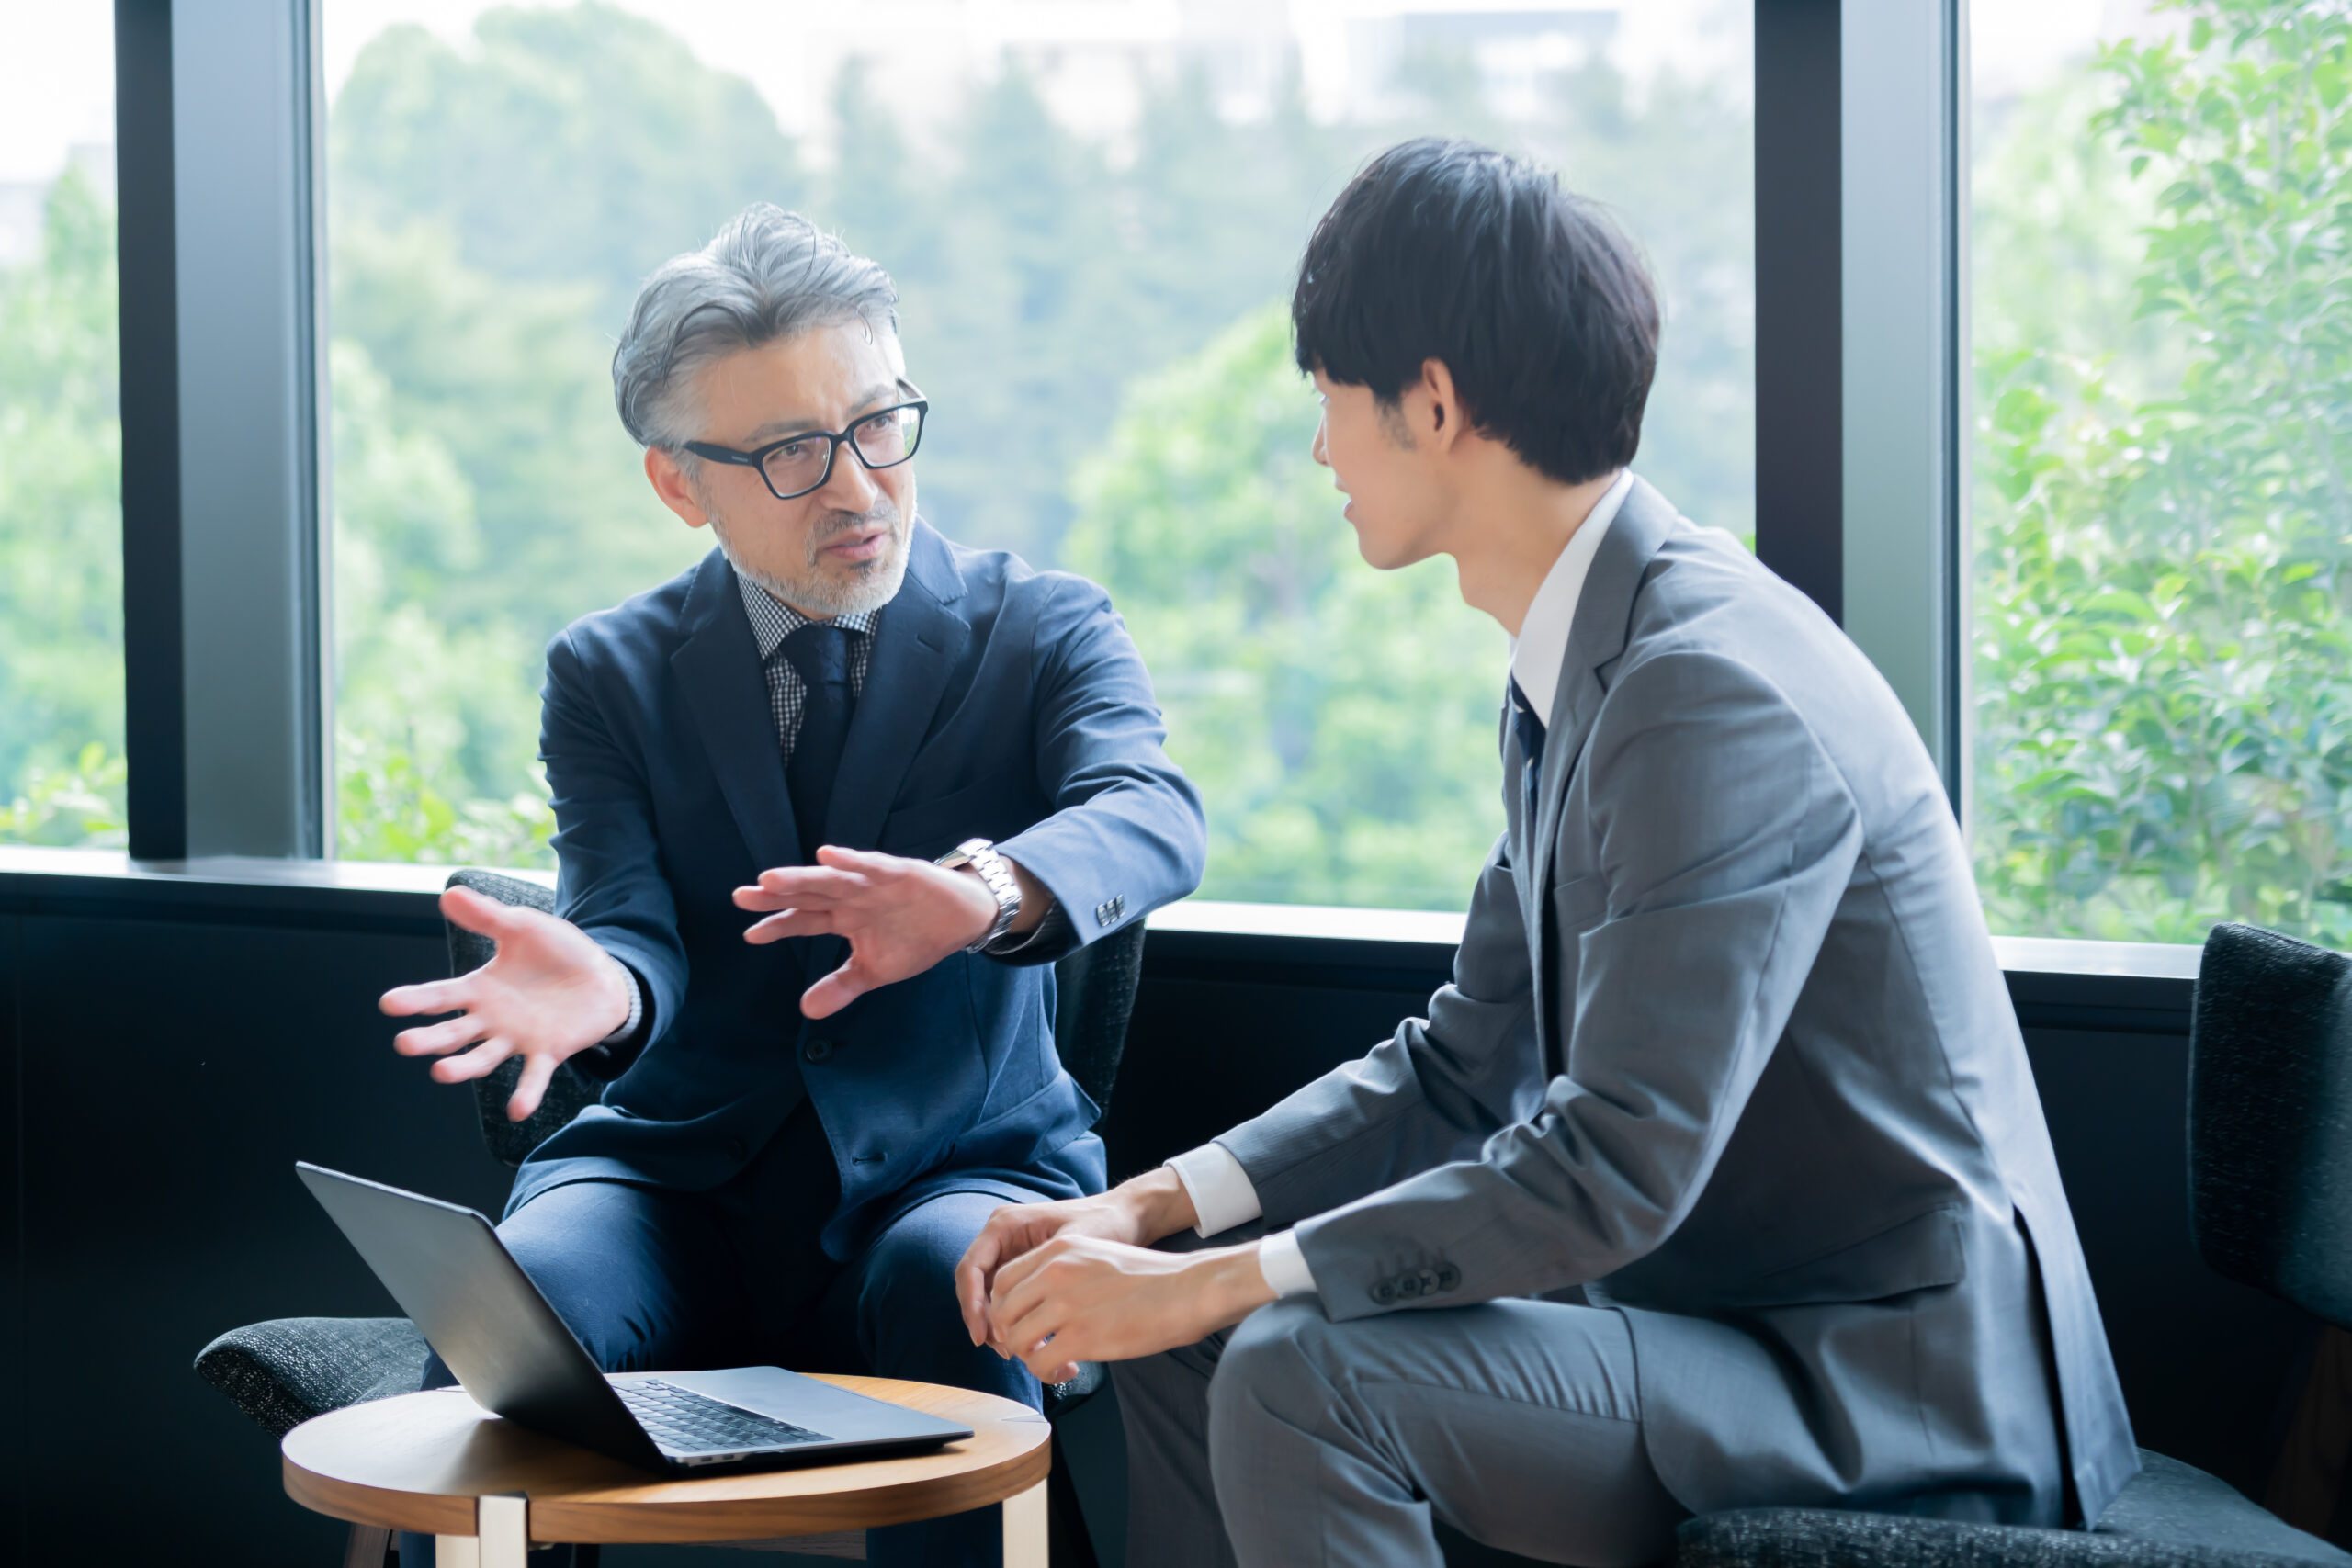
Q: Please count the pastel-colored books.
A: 0